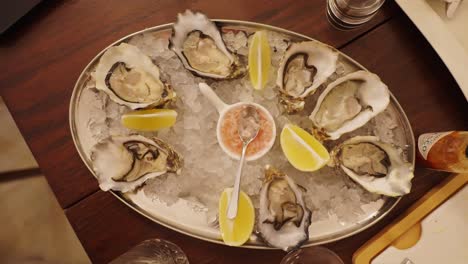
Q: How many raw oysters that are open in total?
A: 7